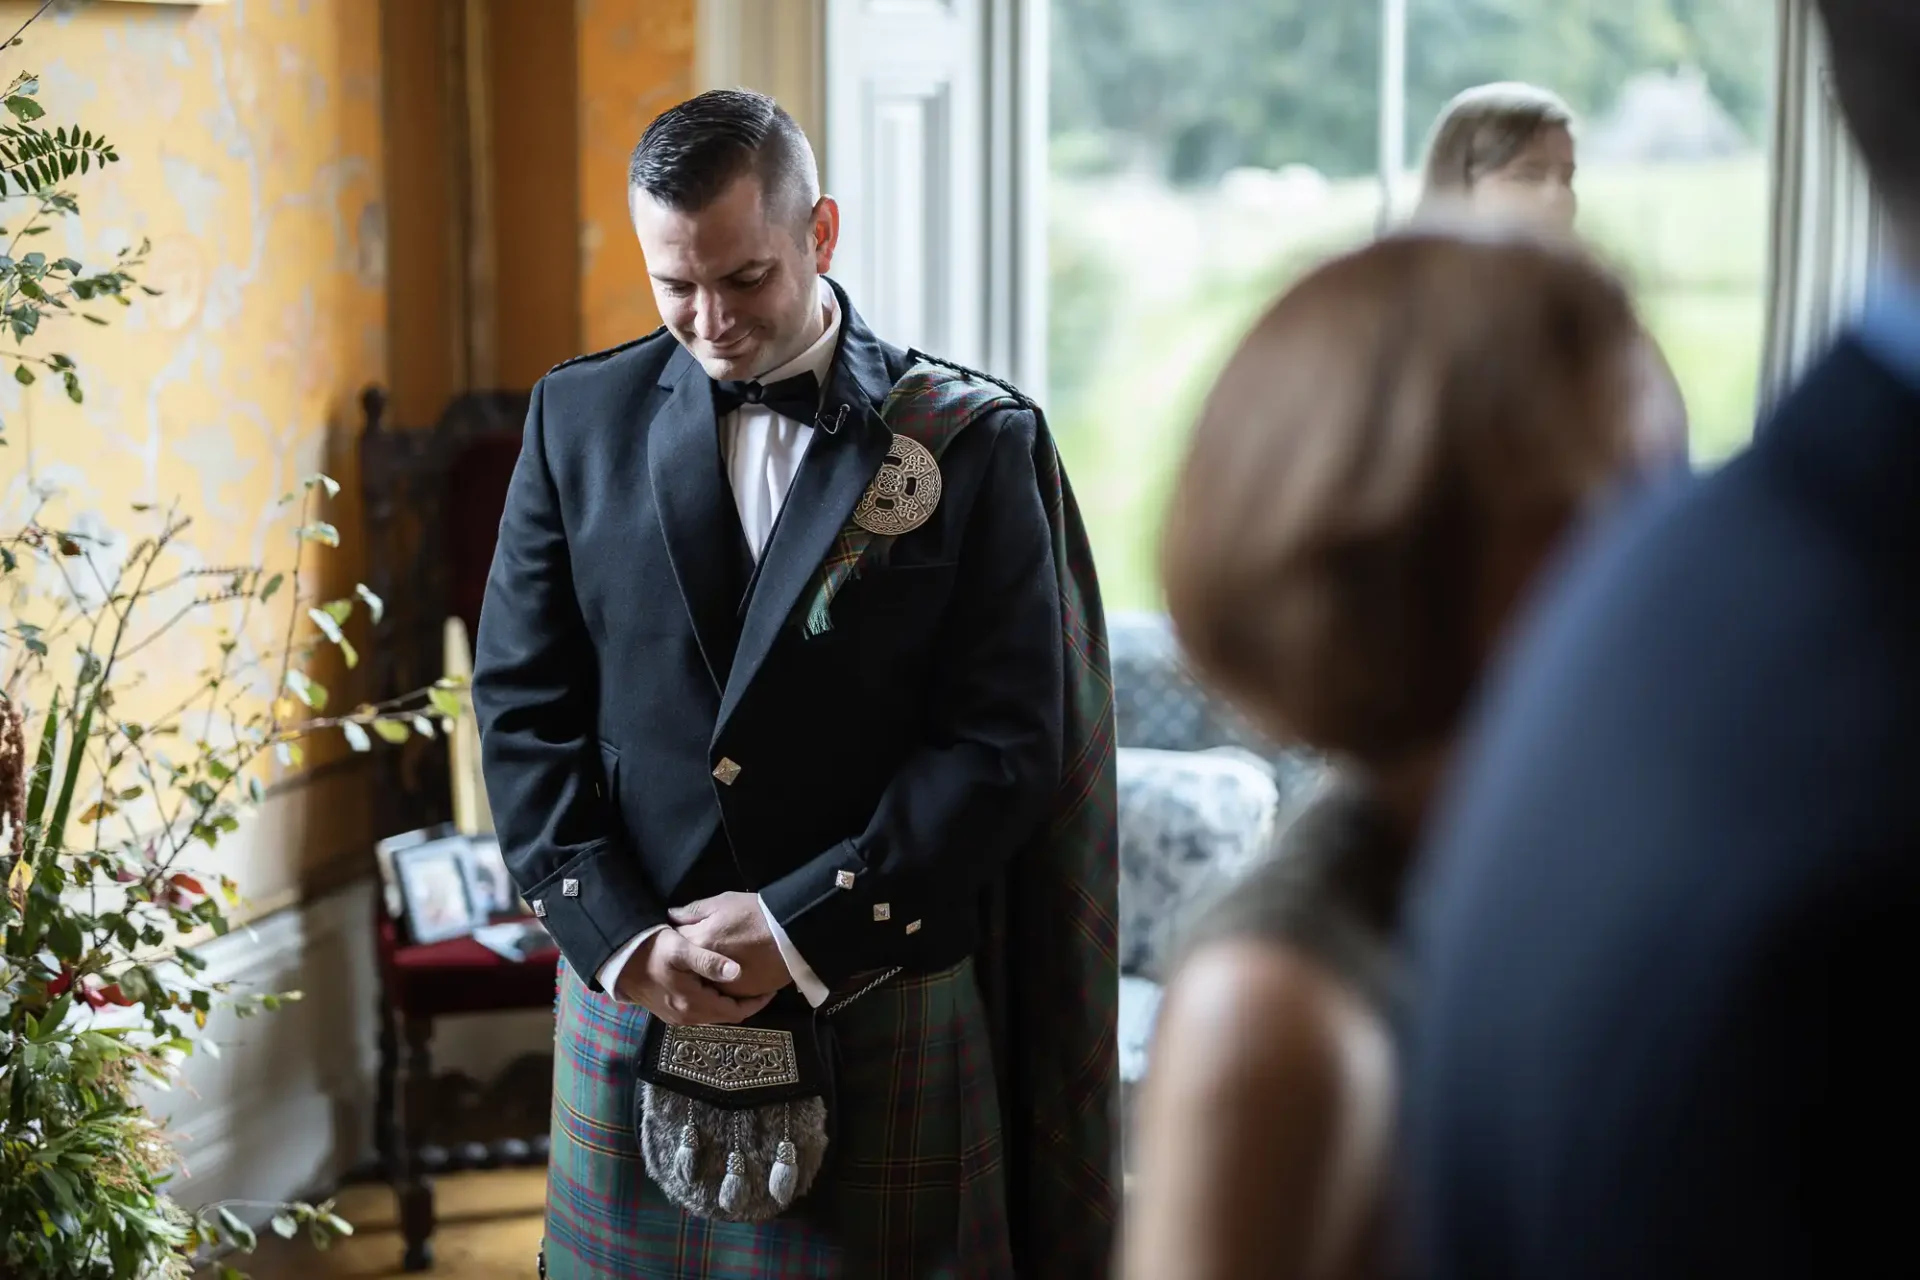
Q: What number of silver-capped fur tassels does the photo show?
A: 3